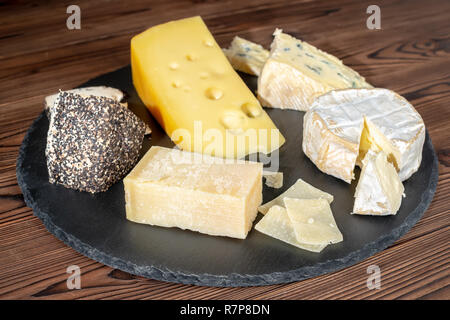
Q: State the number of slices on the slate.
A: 3